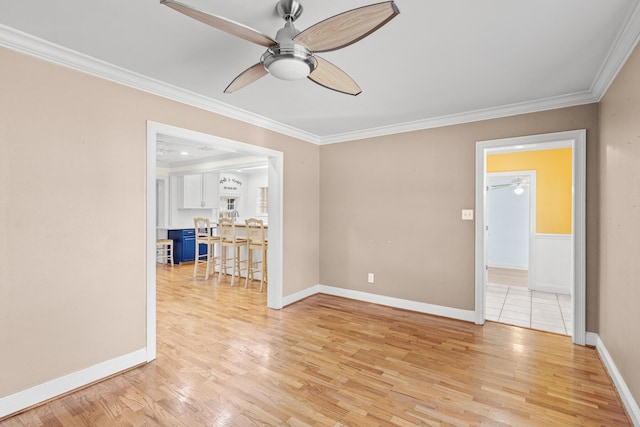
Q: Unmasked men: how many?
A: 0